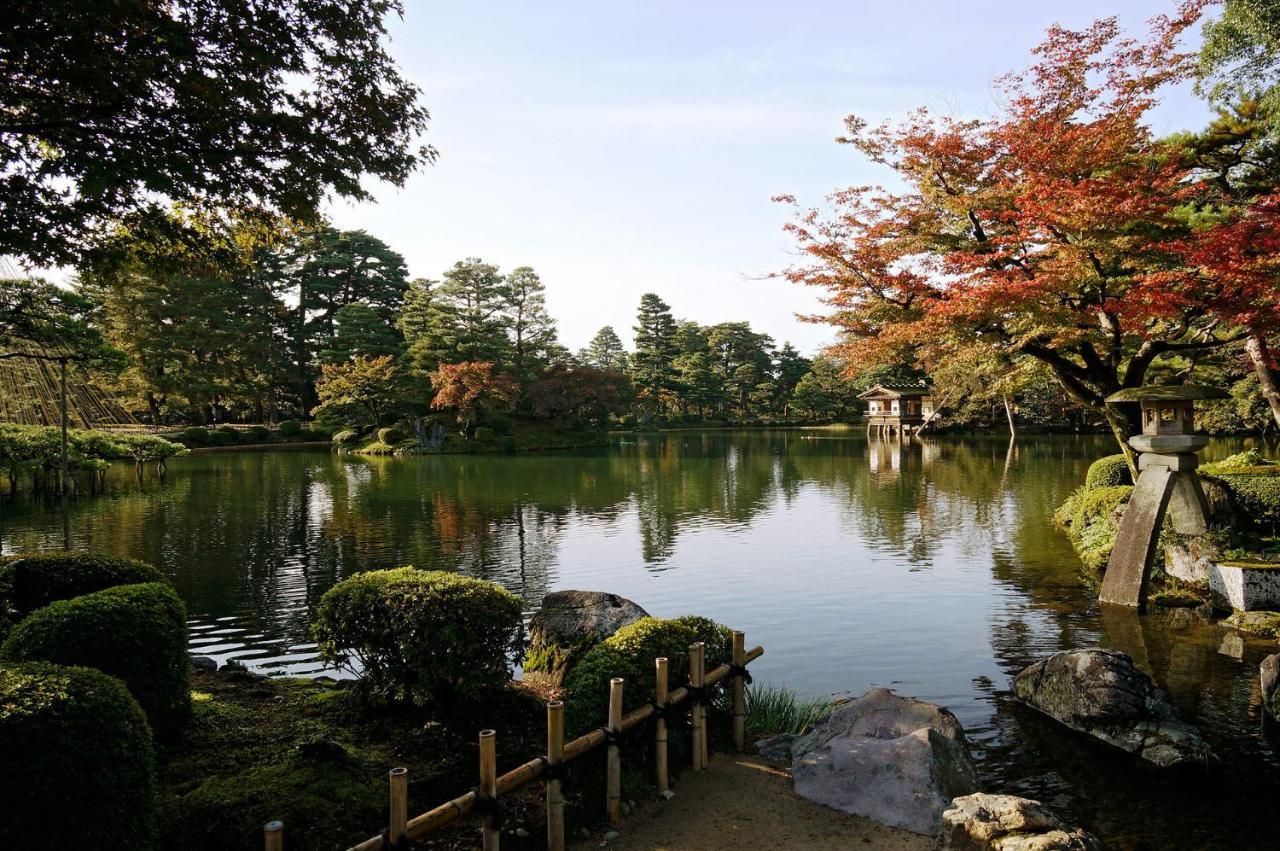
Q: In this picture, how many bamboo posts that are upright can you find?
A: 9